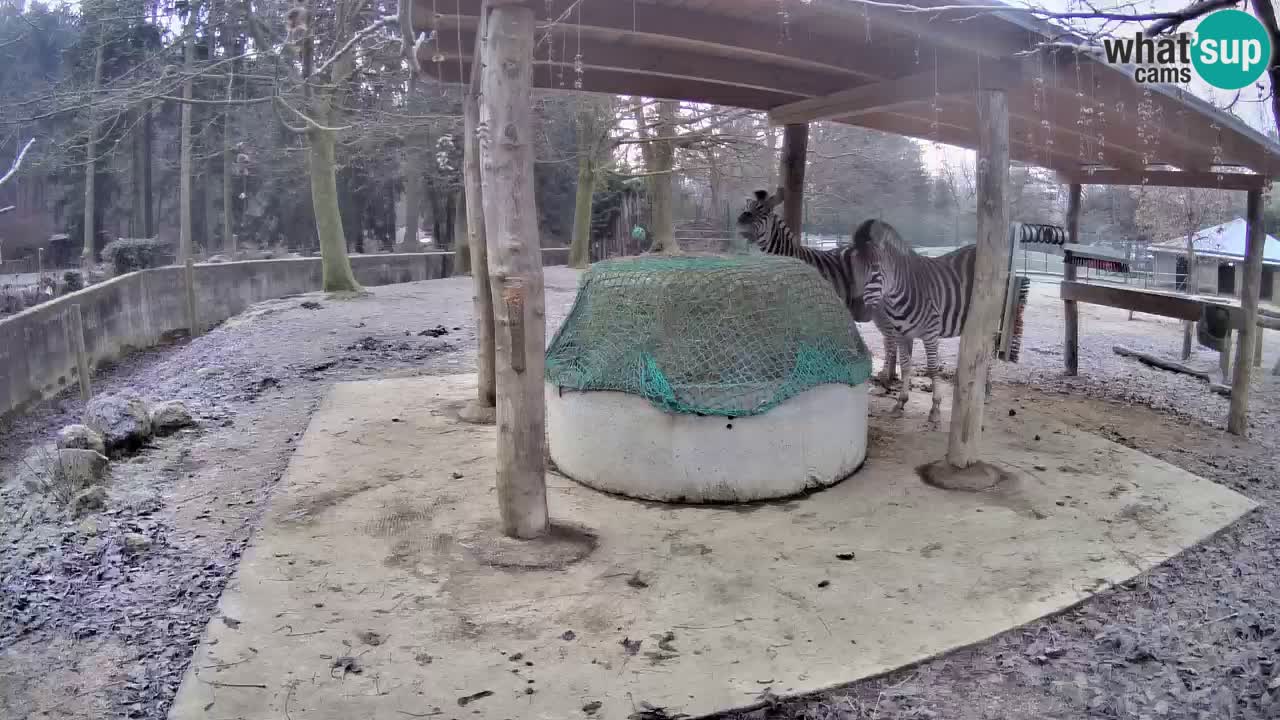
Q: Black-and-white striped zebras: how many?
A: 2